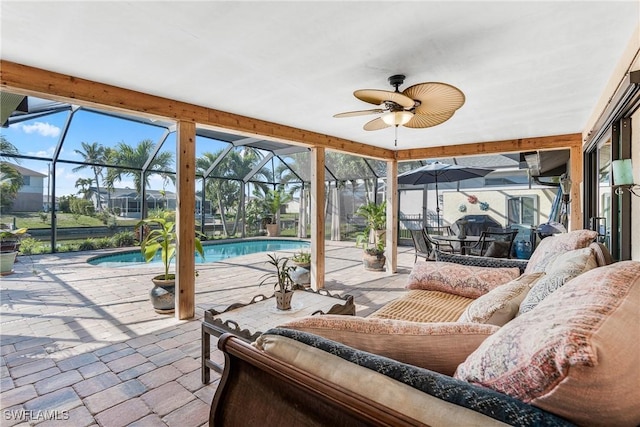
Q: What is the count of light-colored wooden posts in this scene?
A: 4